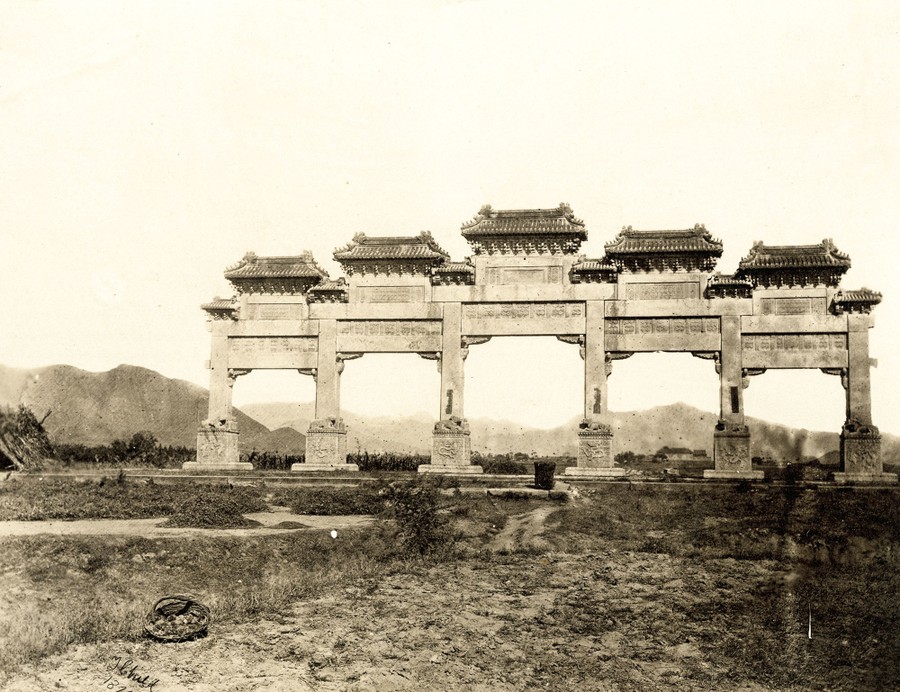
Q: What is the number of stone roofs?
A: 11